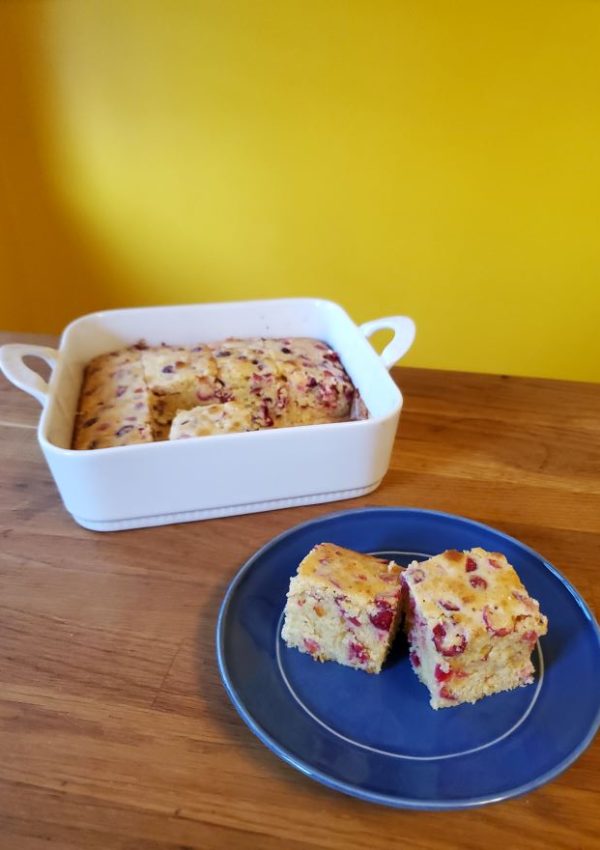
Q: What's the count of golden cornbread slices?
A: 2